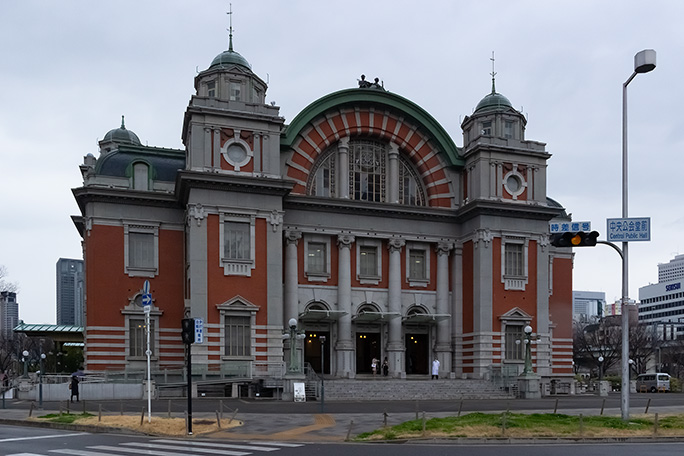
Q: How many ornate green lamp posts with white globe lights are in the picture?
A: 2